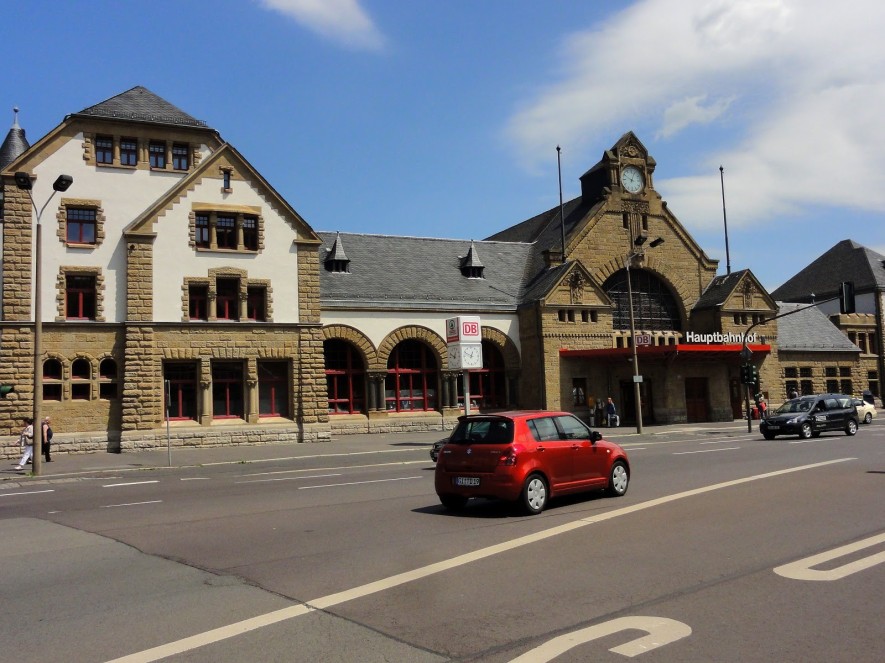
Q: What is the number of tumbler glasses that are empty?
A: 0